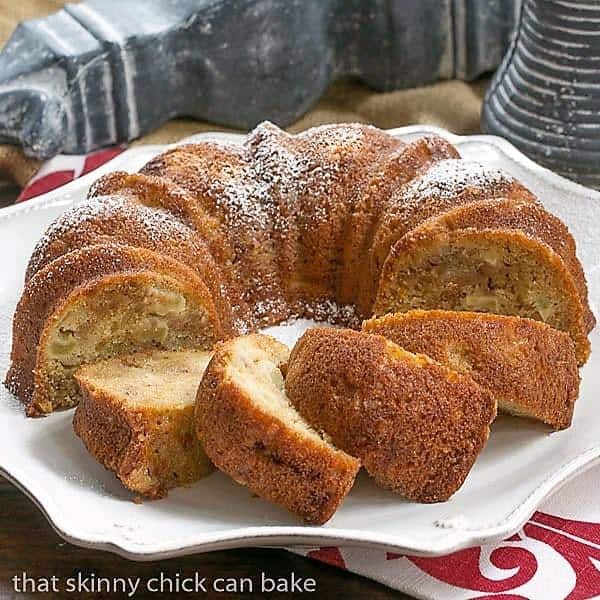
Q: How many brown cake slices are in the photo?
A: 4